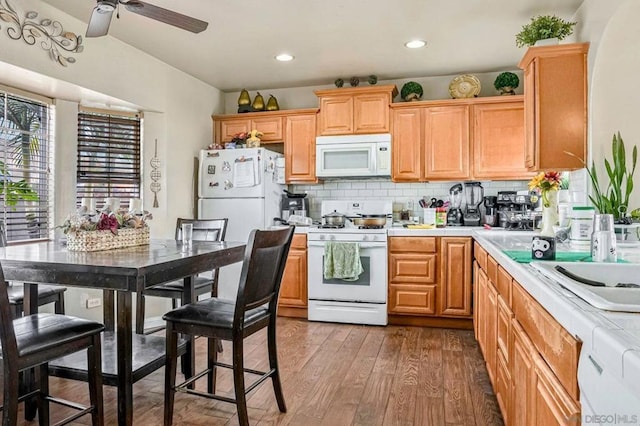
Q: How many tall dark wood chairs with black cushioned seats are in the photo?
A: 4